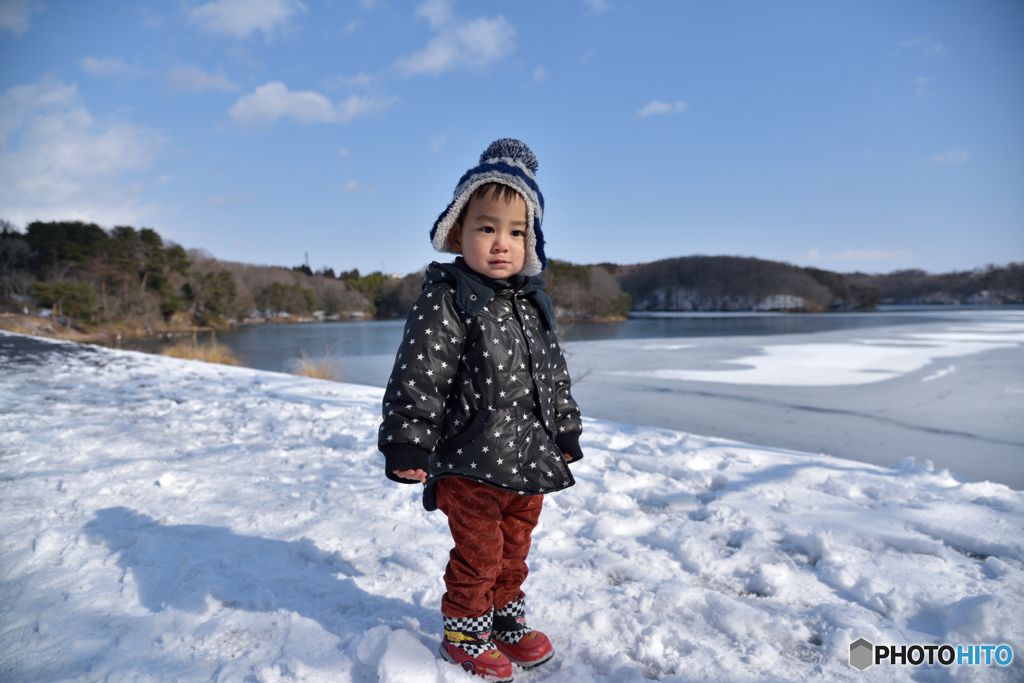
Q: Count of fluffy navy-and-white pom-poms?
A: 1